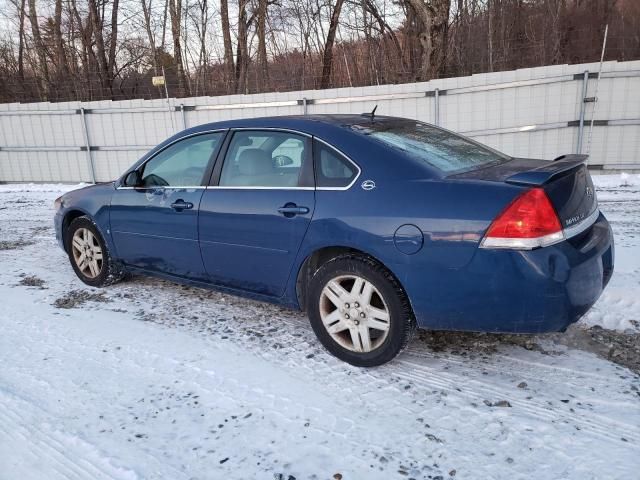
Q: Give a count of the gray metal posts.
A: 5